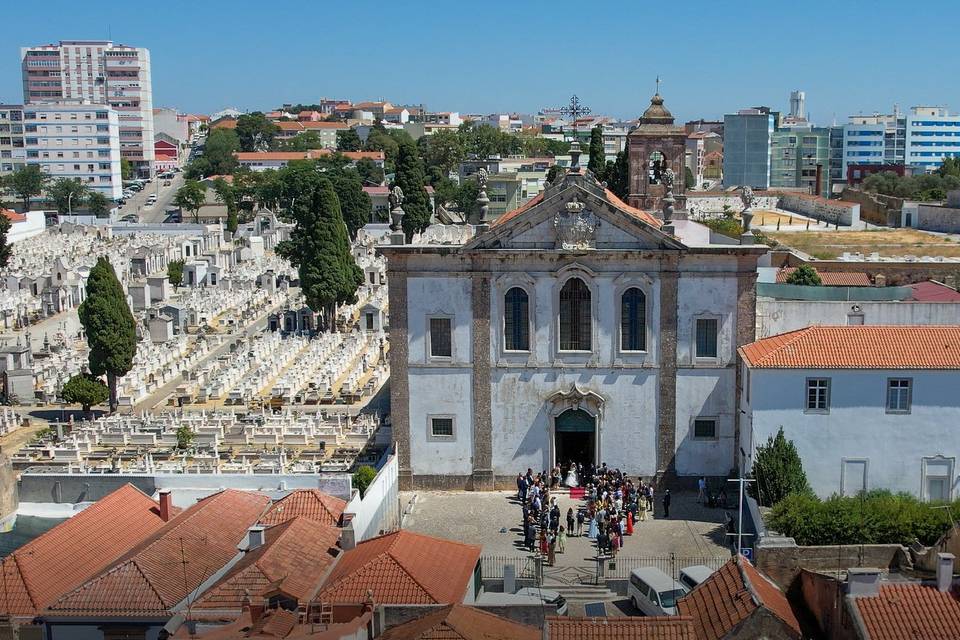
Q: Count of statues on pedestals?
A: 4